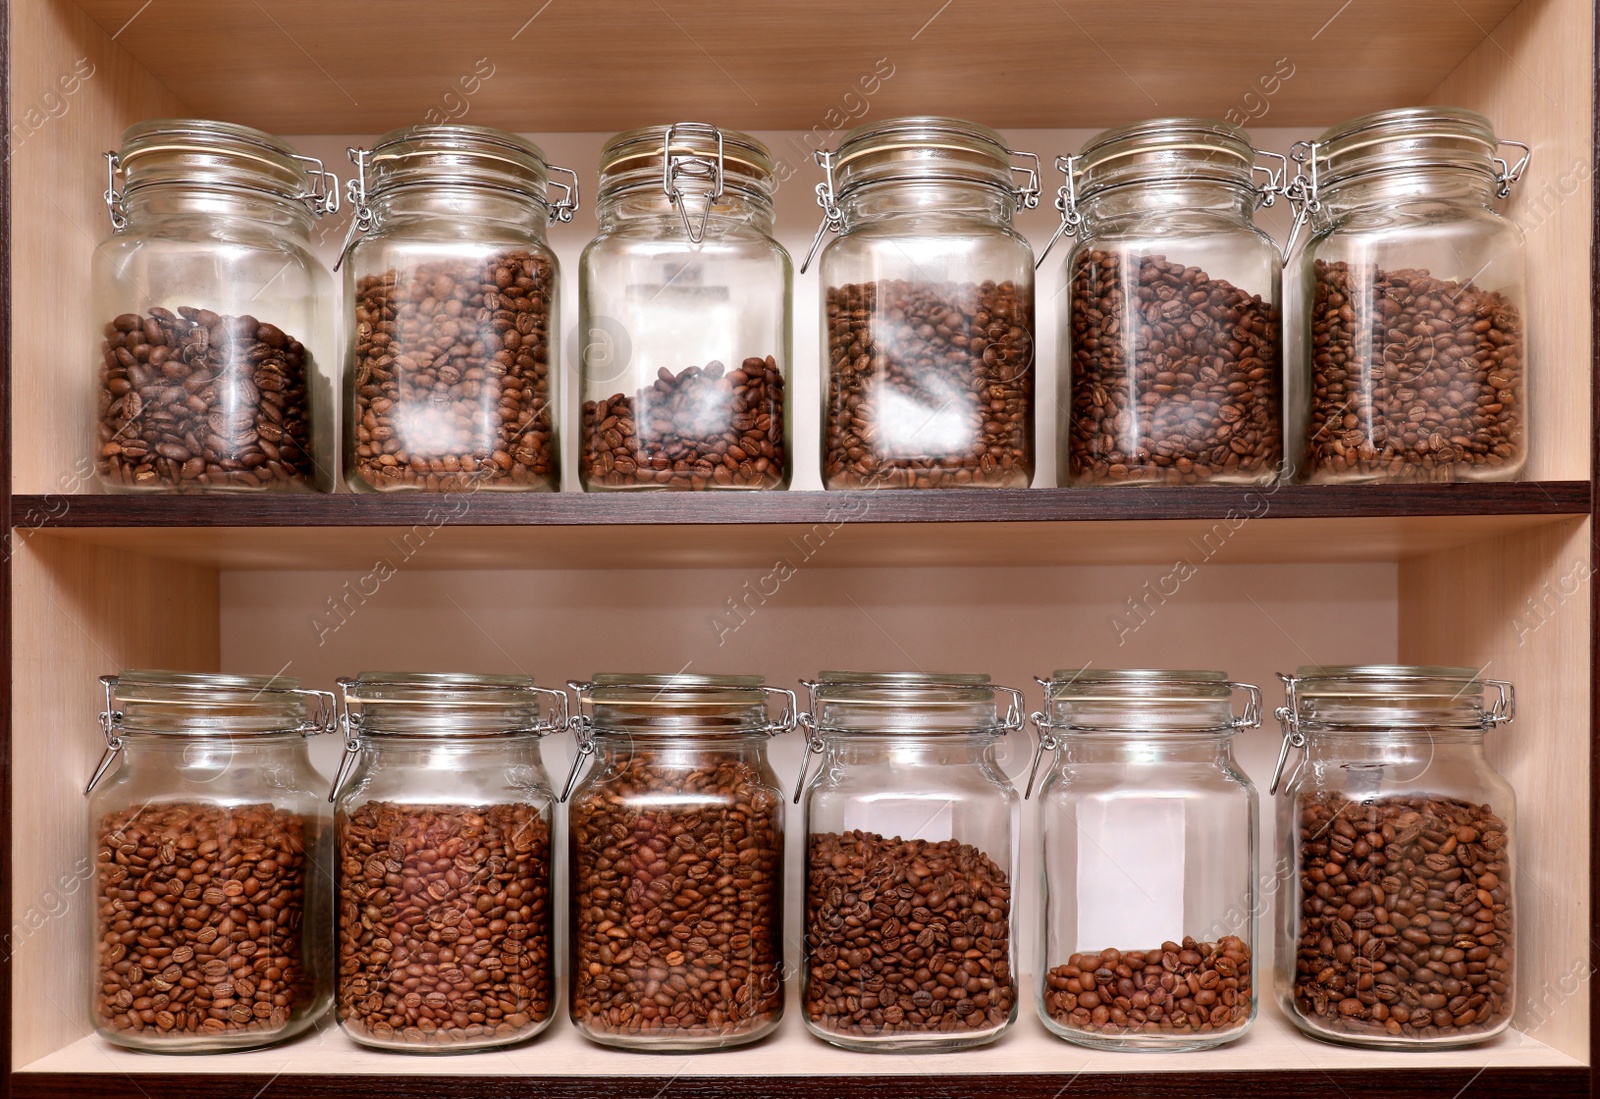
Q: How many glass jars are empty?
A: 0